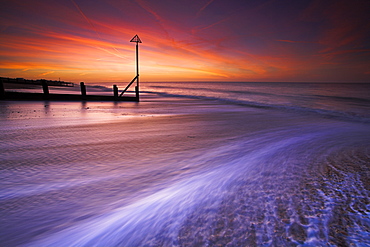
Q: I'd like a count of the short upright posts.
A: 4